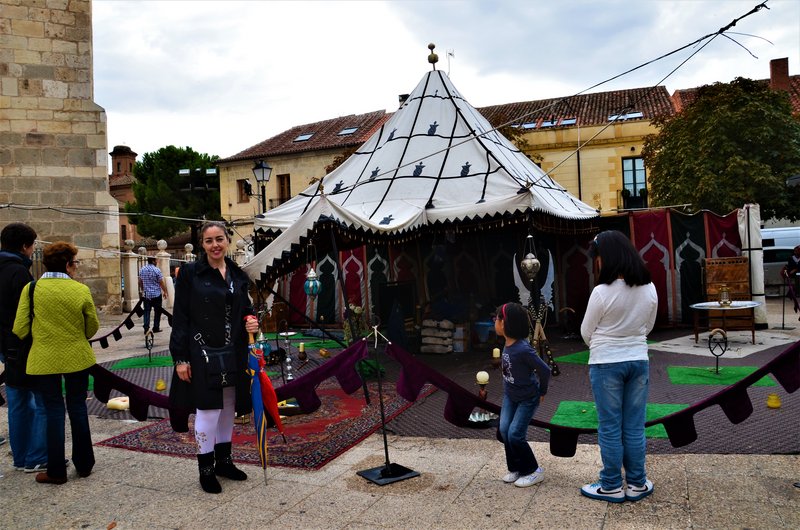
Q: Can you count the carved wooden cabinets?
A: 1